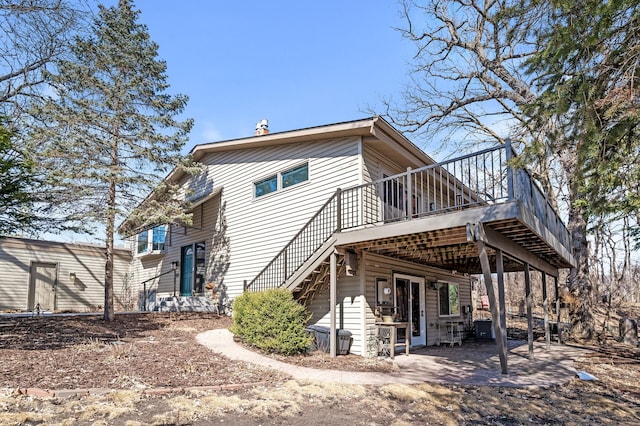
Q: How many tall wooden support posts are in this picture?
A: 6